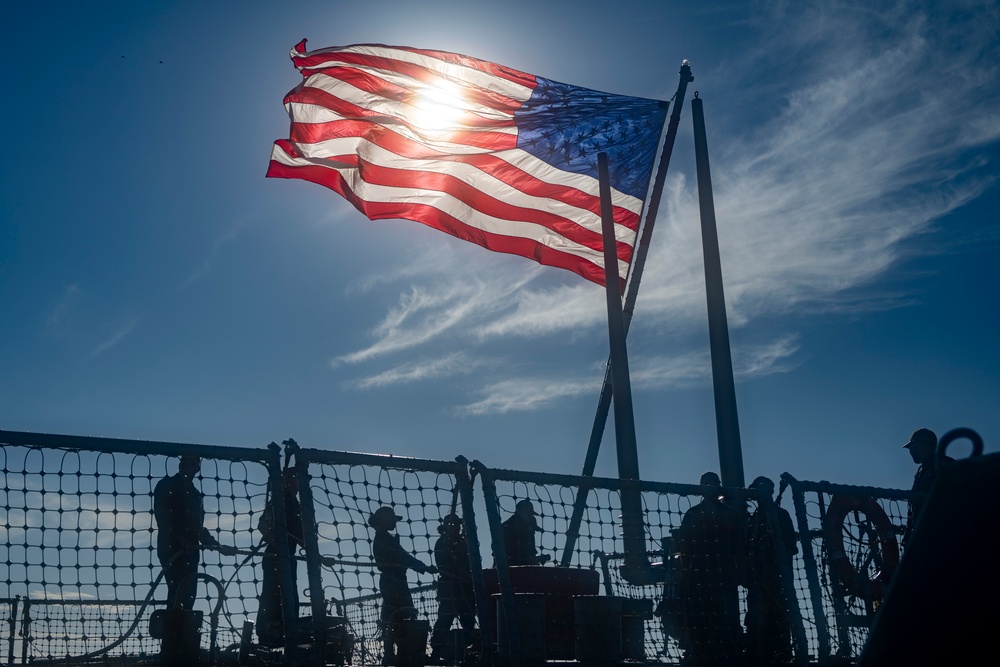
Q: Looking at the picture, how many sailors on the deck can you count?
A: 8